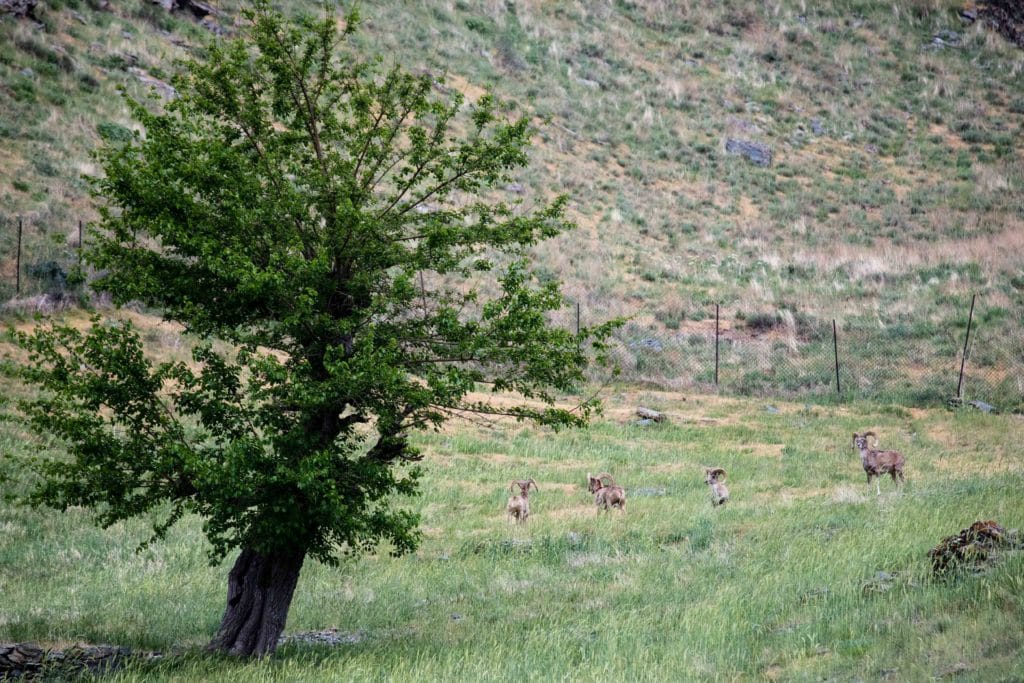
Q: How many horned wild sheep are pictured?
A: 4